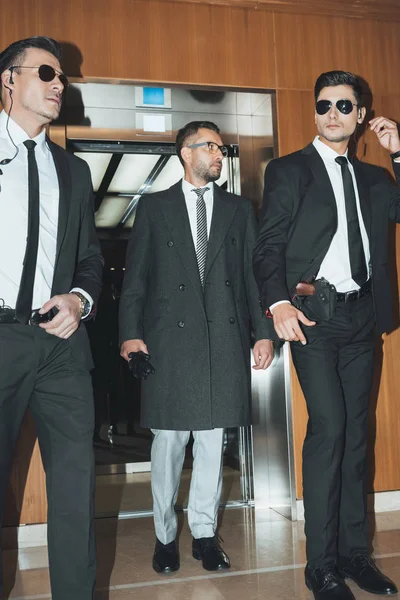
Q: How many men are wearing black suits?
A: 2